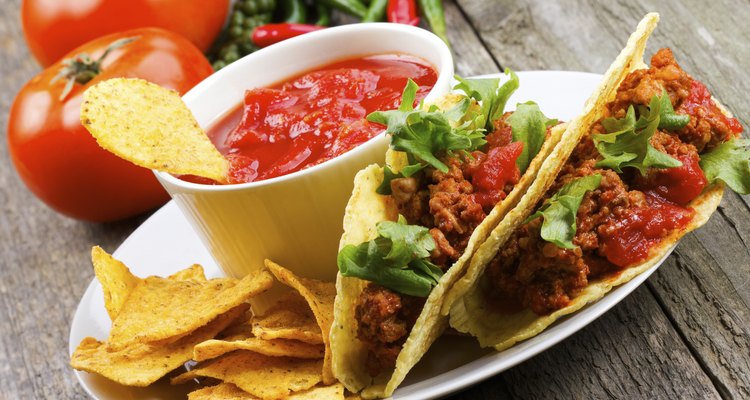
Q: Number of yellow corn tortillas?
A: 2